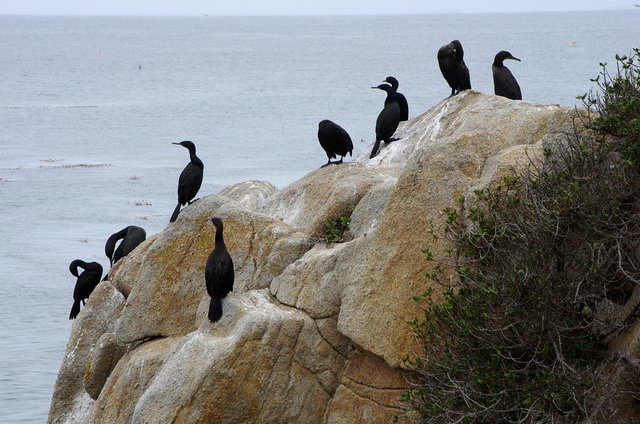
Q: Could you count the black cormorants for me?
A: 9